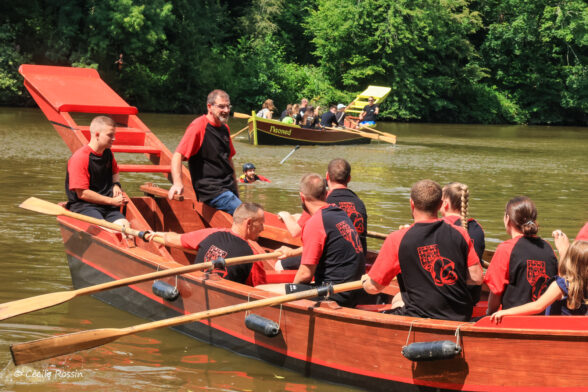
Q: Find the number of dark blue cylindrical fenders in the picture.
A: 3